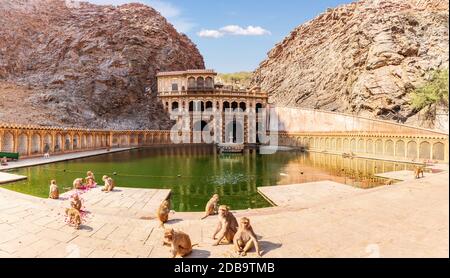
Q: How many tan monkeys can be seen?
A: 12